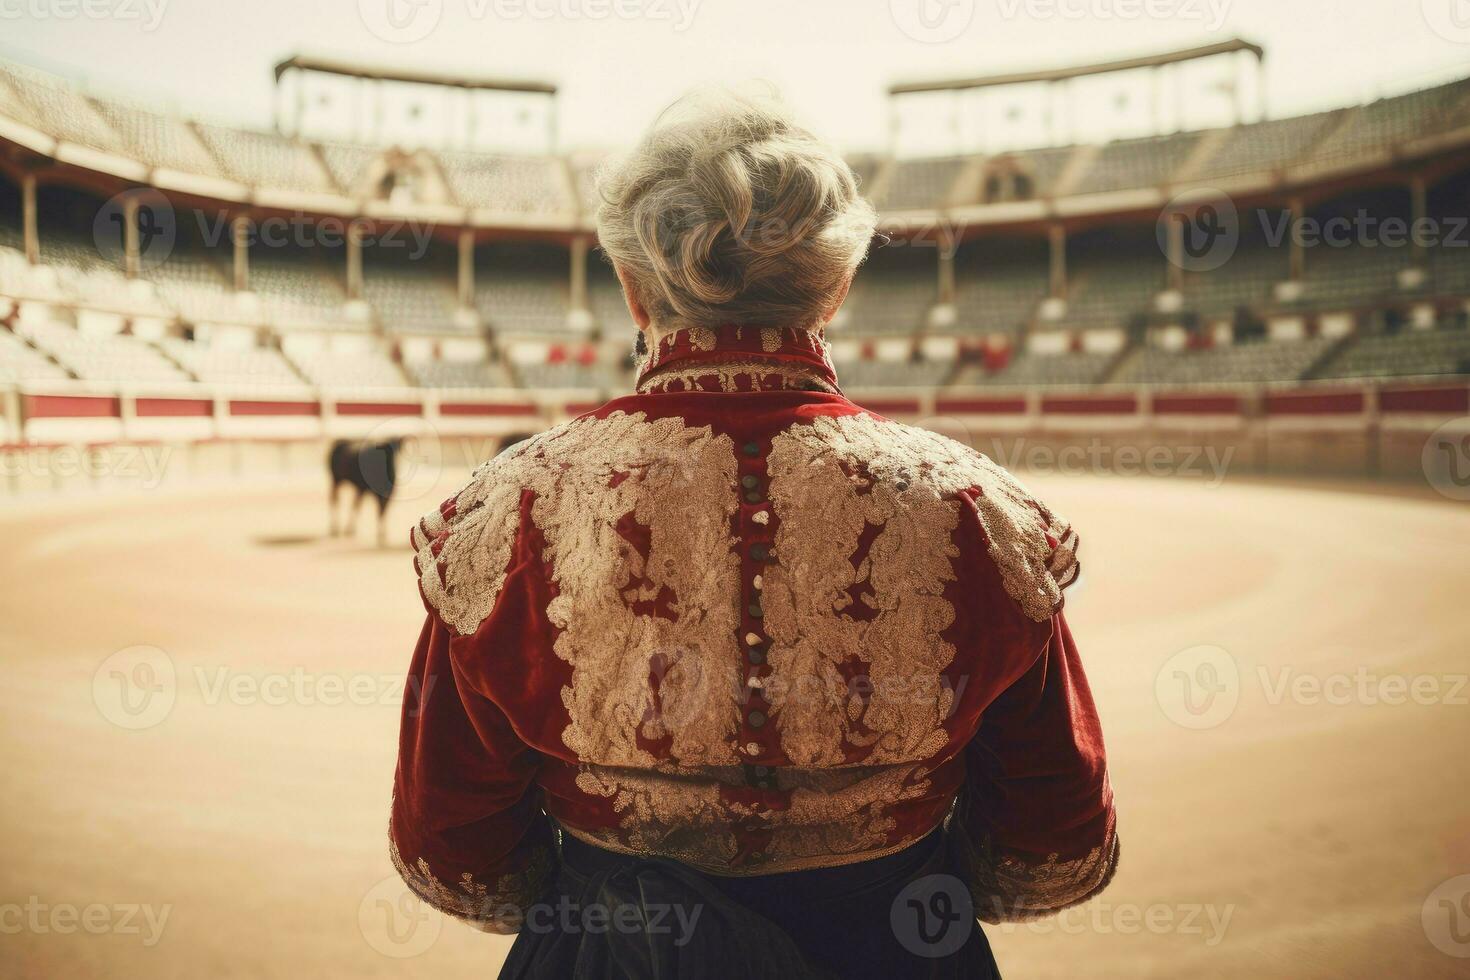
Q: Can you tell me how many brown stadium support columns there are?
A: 11